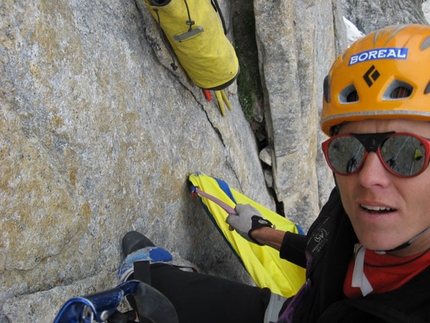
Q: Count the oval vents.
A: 2